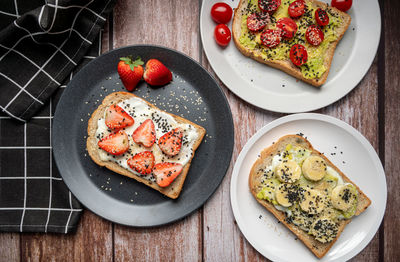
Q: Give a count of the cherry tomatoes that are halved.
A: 8